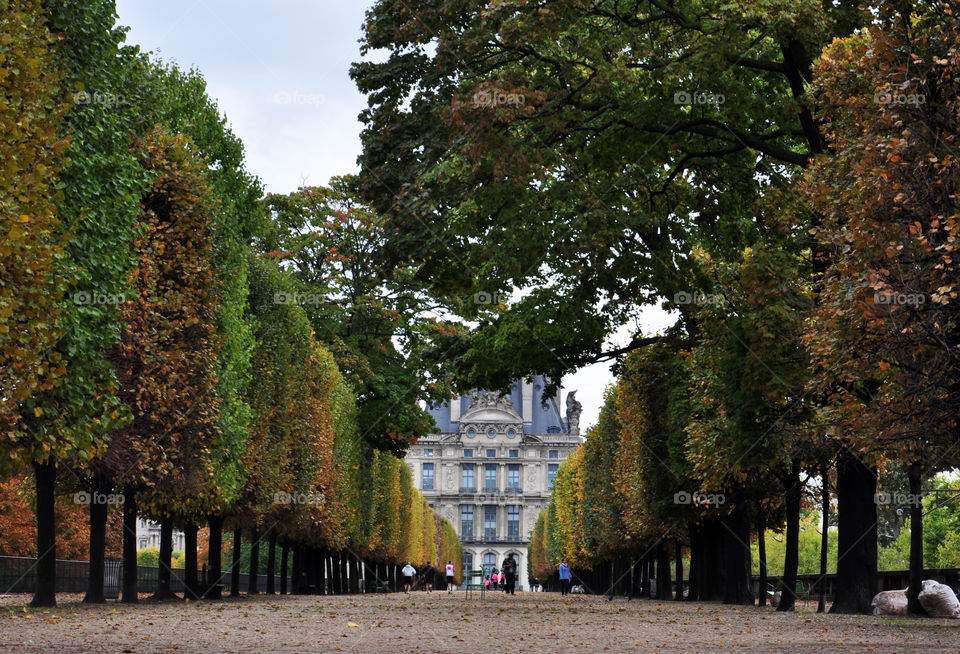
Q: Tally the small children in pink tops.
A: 3